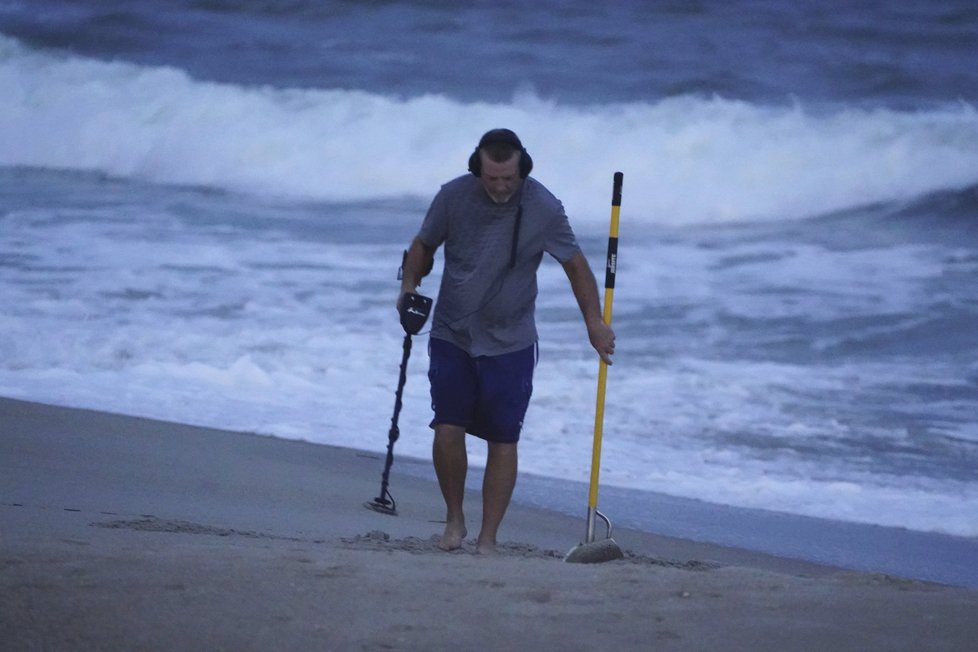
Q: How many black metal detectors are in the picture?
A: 1